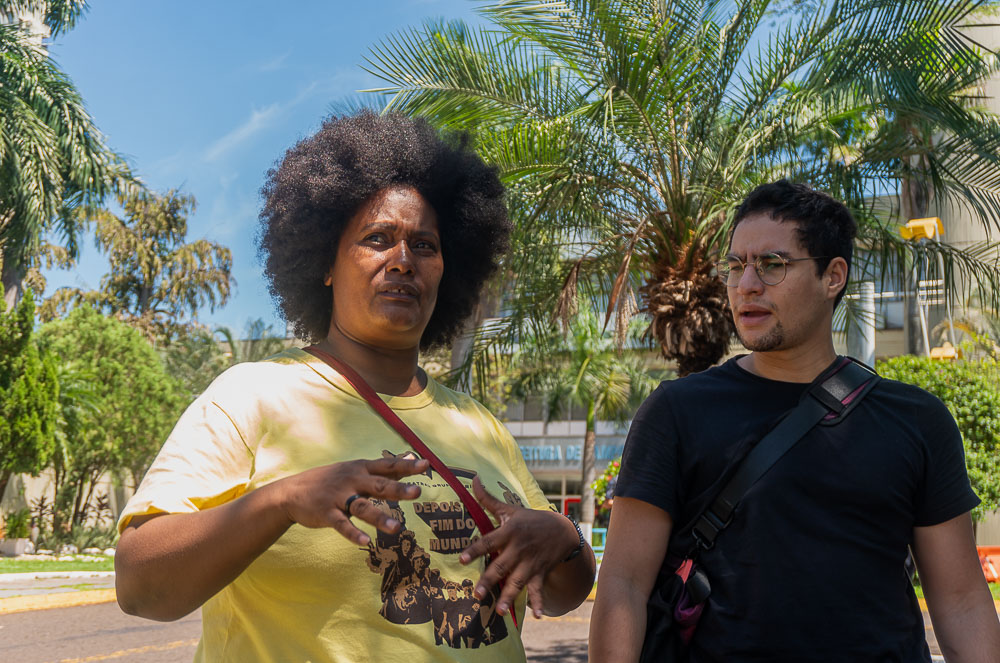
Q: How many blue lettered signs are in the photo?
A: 1